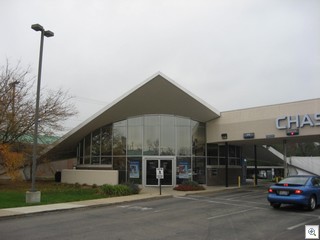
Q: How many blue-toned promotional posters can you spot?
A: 2